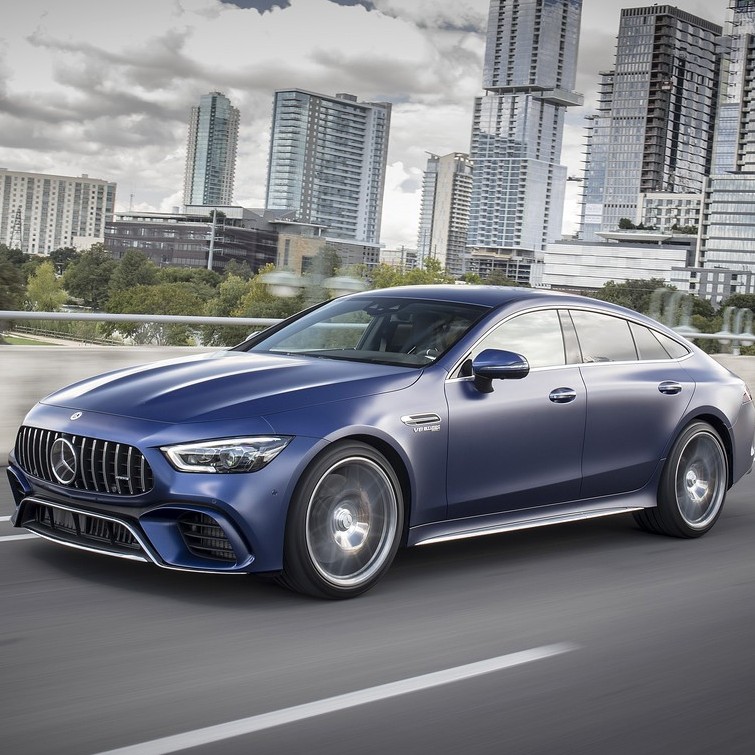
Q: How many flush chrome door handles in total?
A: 2